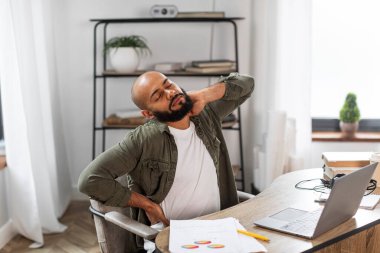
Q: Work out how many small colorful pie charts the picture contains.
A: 3